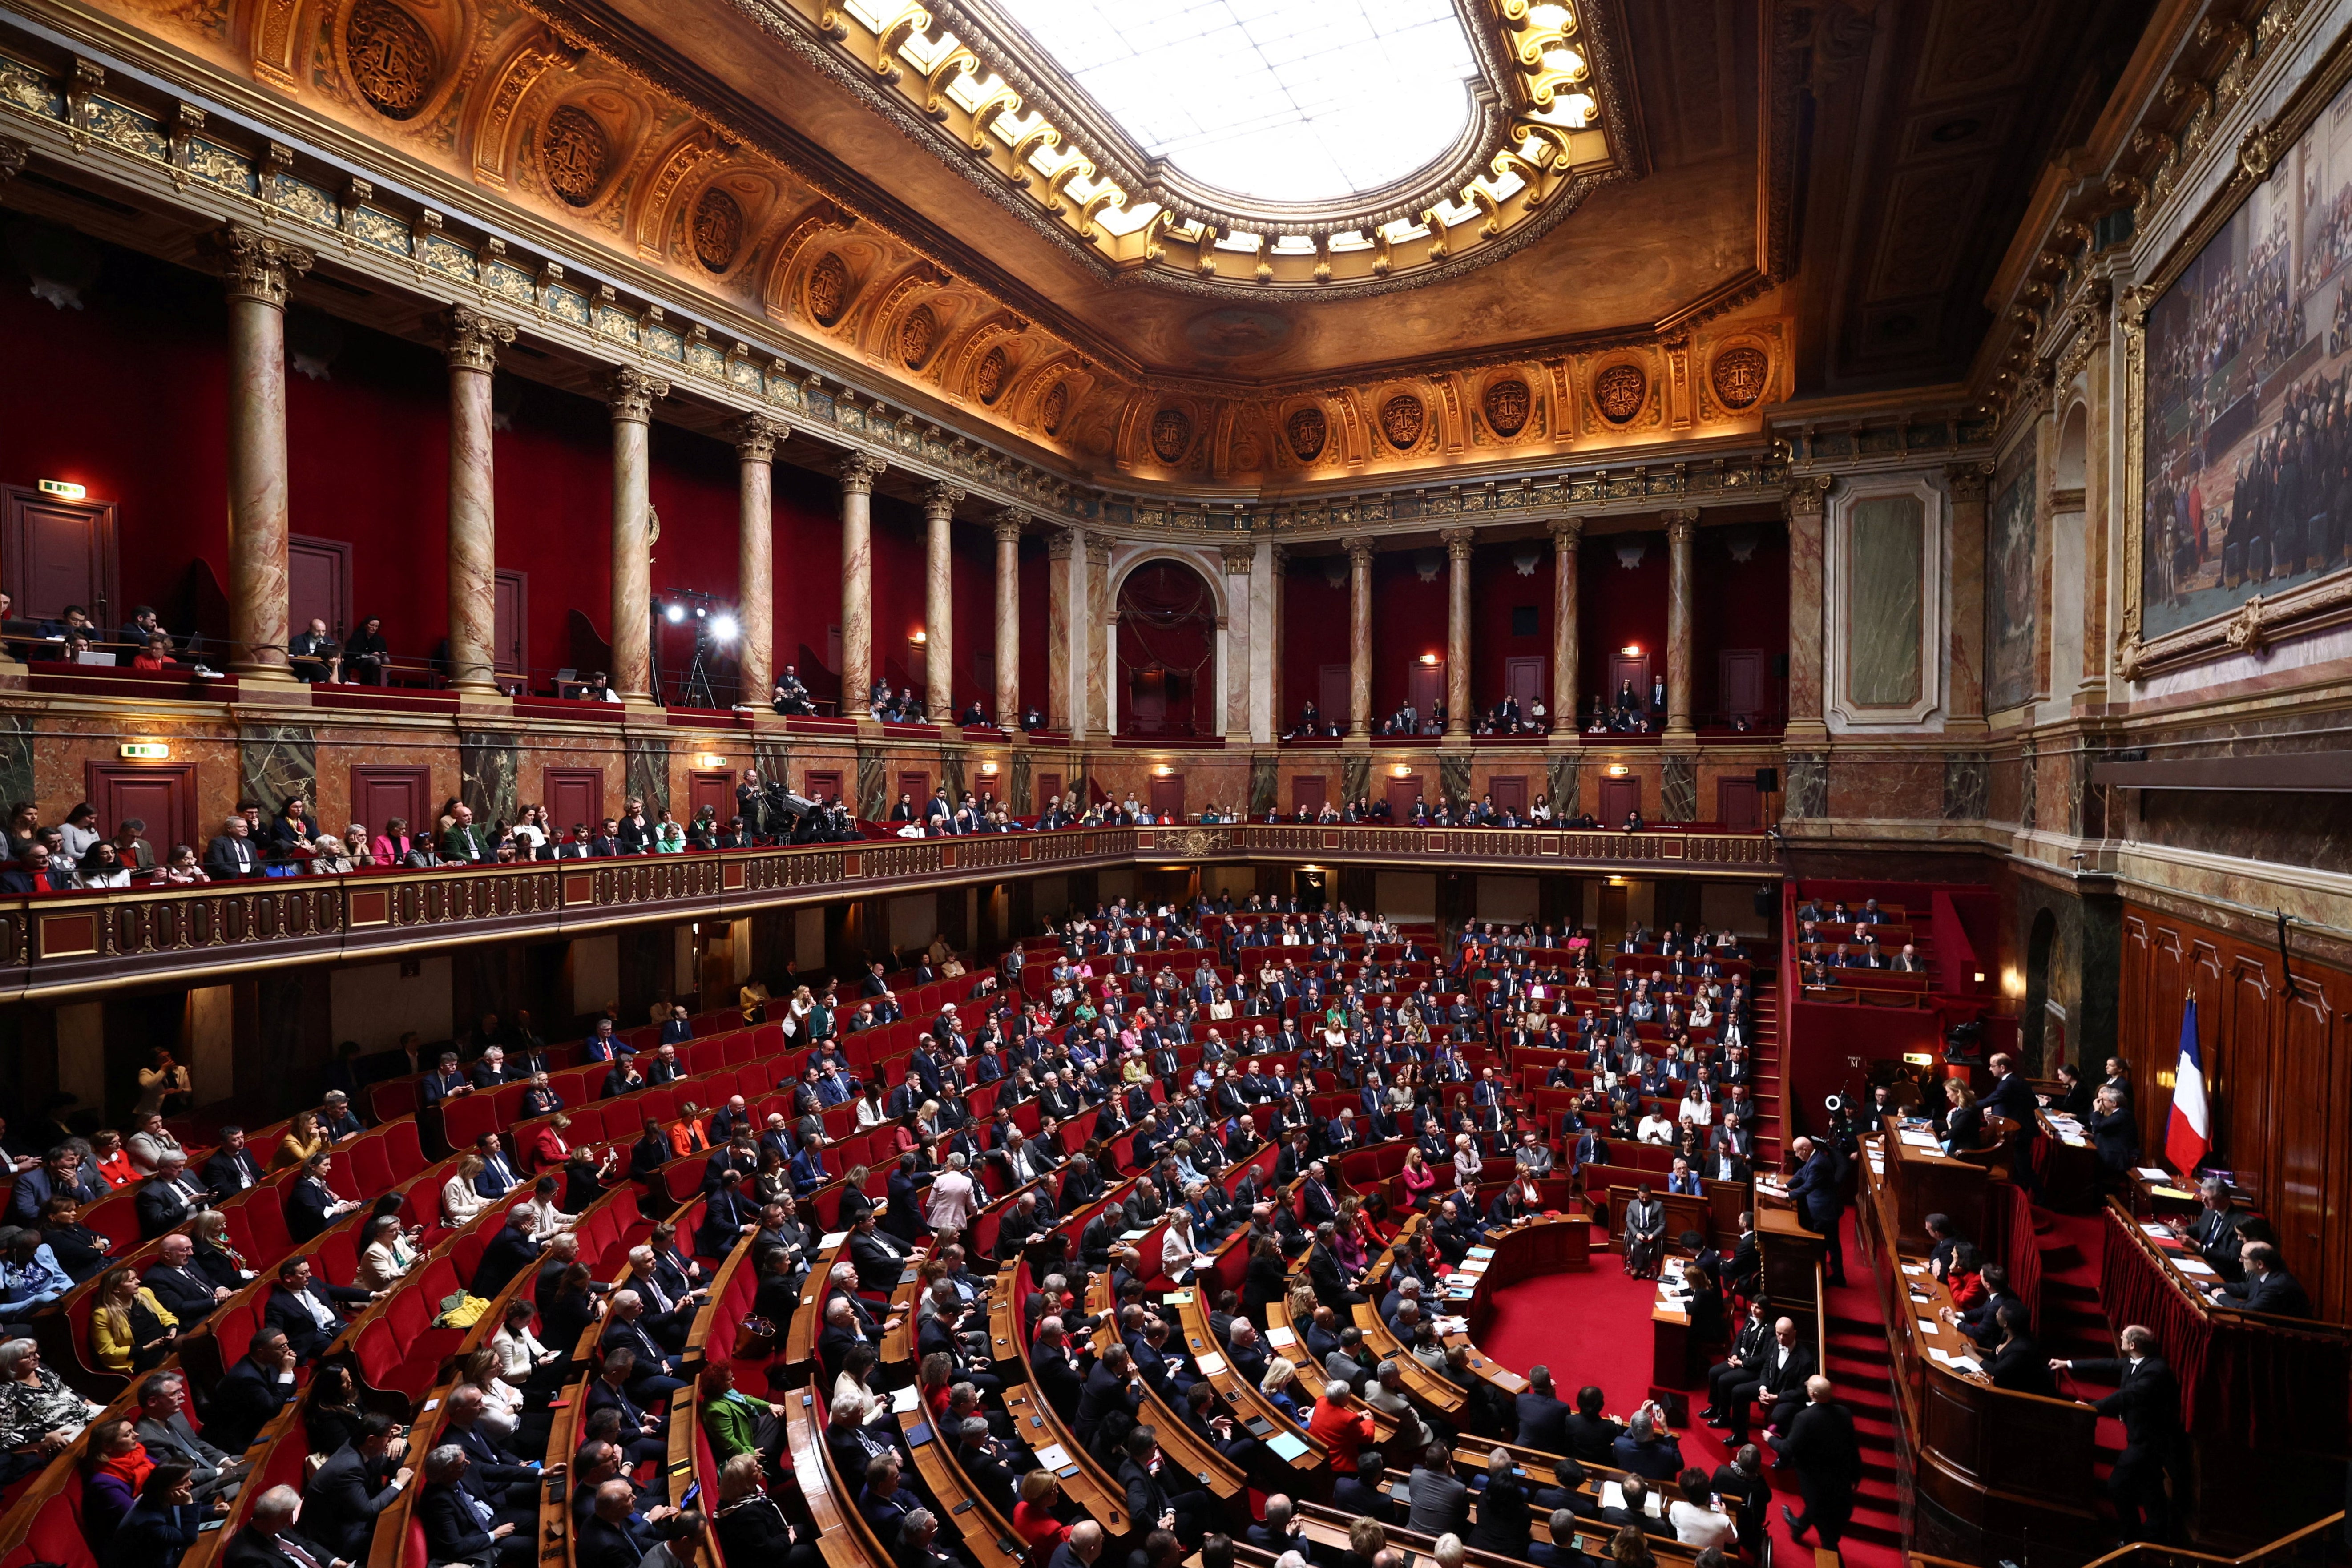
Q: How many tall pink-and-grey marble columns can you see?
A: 11